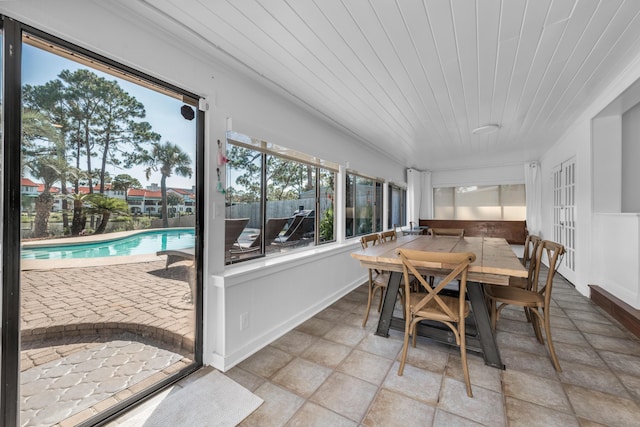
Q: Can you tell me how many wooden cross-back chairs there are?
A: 6